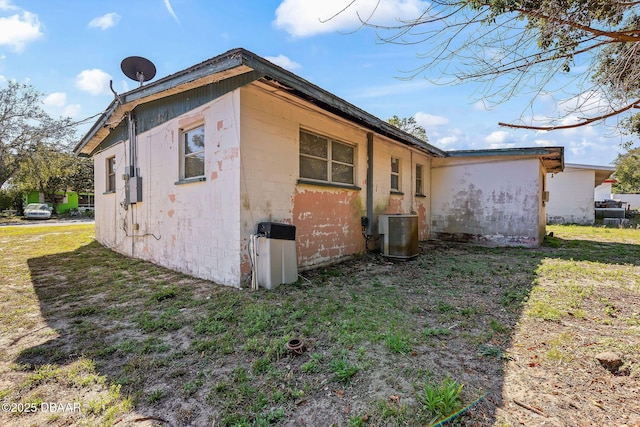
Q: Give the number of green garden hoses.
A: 0